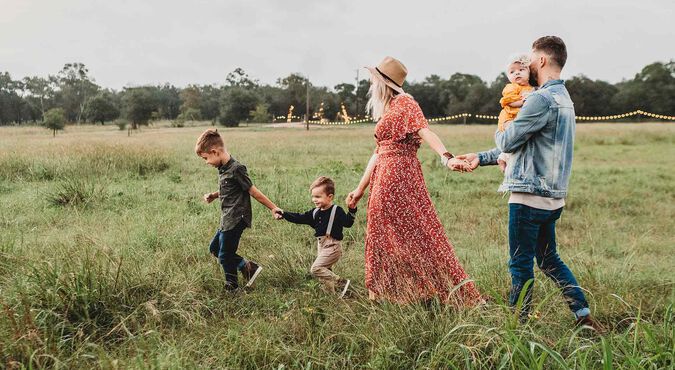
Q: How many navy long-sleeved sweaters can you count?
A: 1